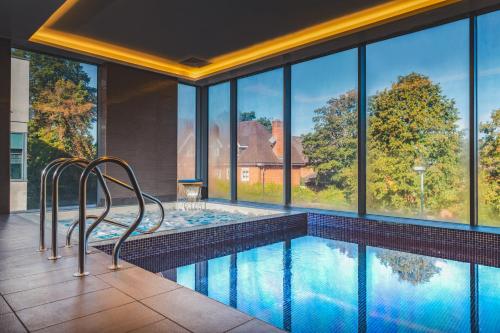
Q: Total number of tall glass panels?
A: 7